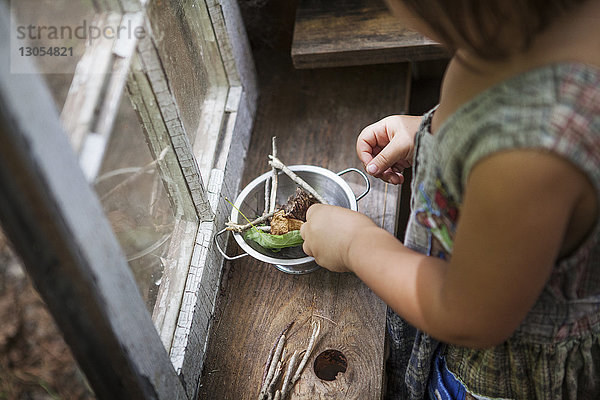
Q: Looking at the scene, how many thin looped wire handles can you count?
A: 2